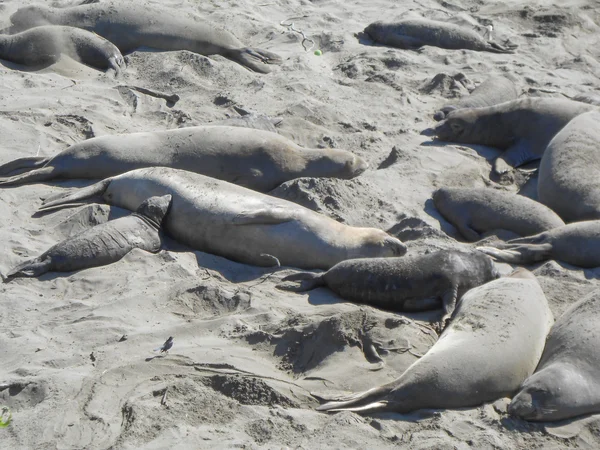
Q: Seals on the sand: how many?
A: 14